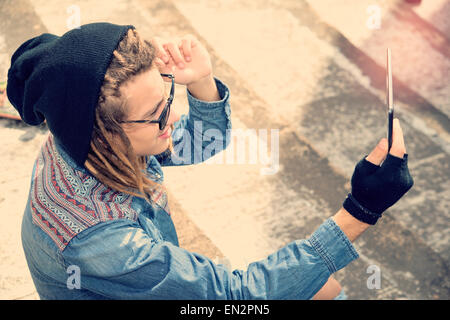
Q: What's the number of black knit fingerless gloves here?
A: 1